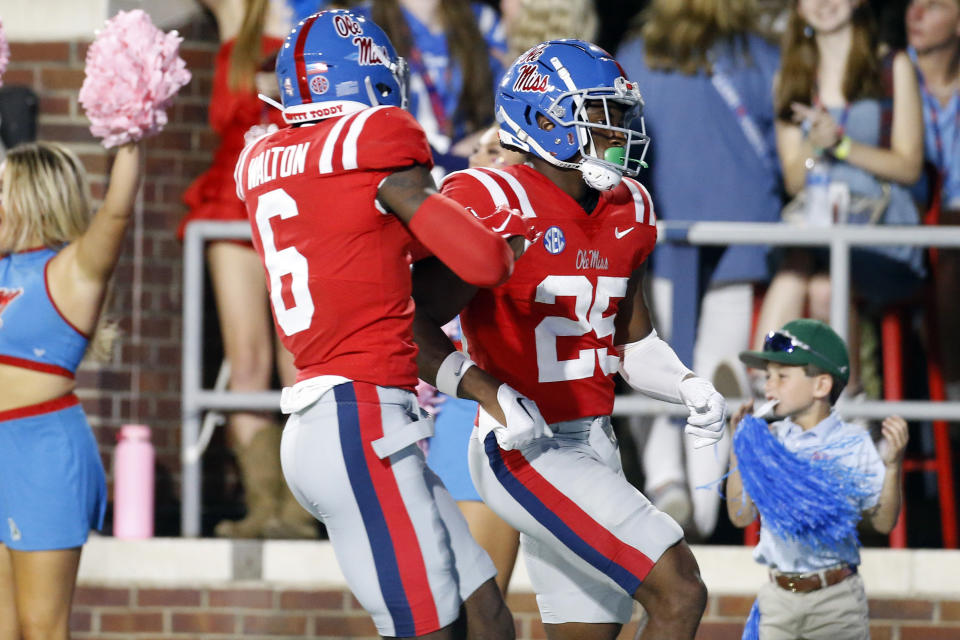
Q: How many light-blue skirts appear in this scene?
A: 2